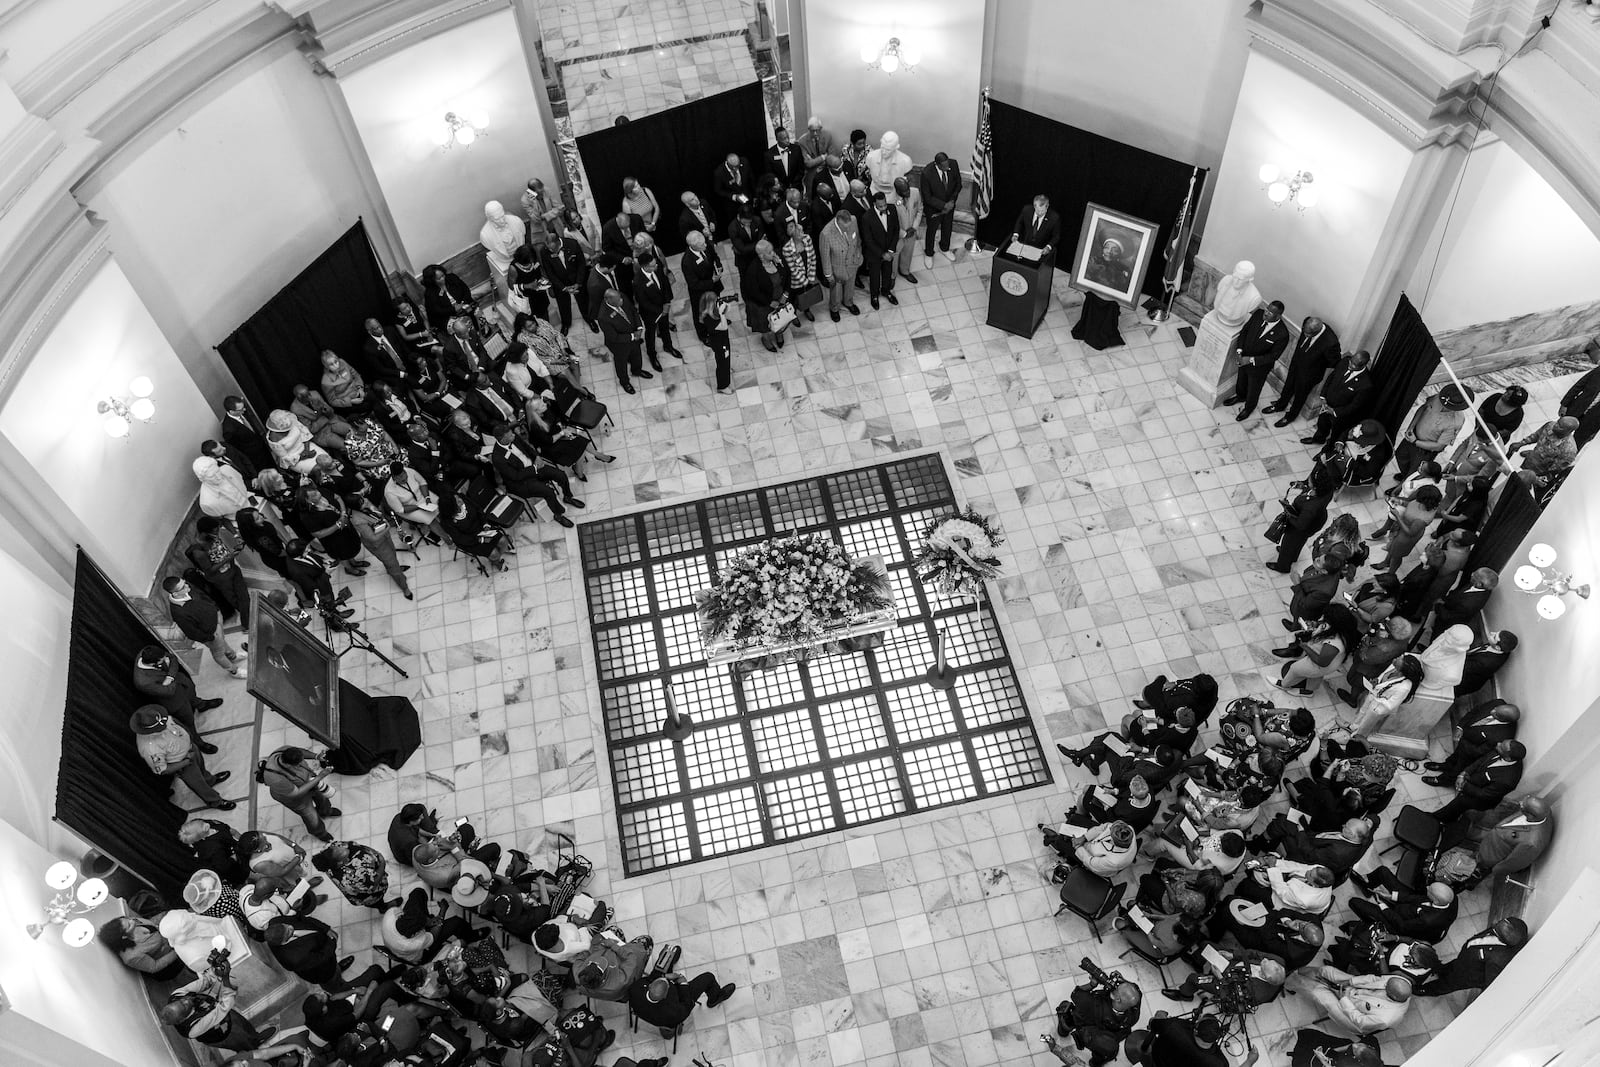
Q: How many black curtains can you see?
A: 6